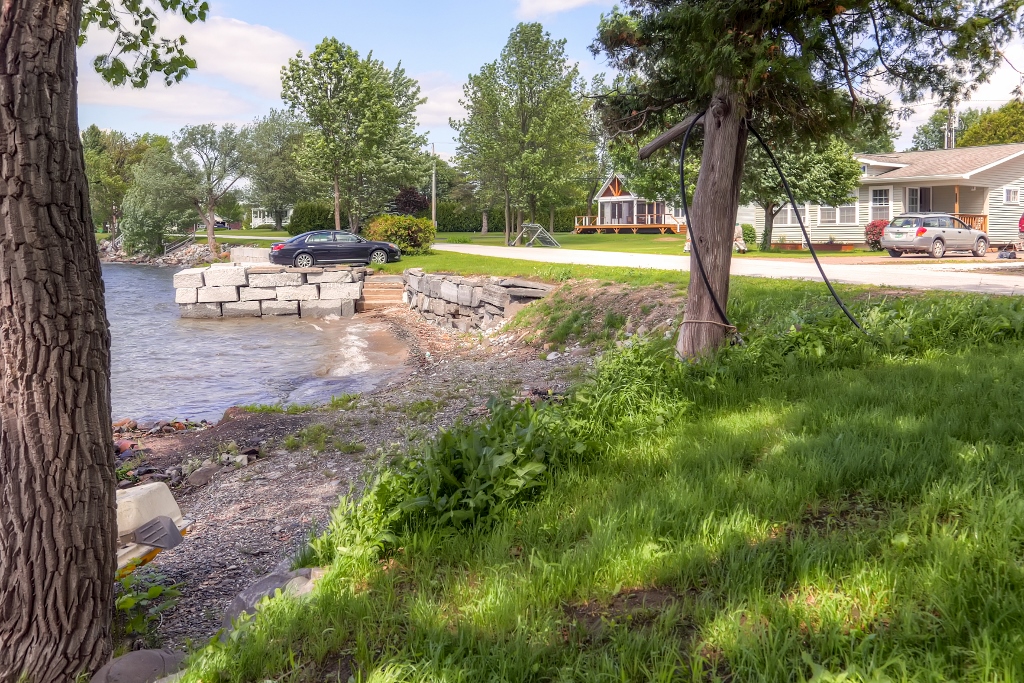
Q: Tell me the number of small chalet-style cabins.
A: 1